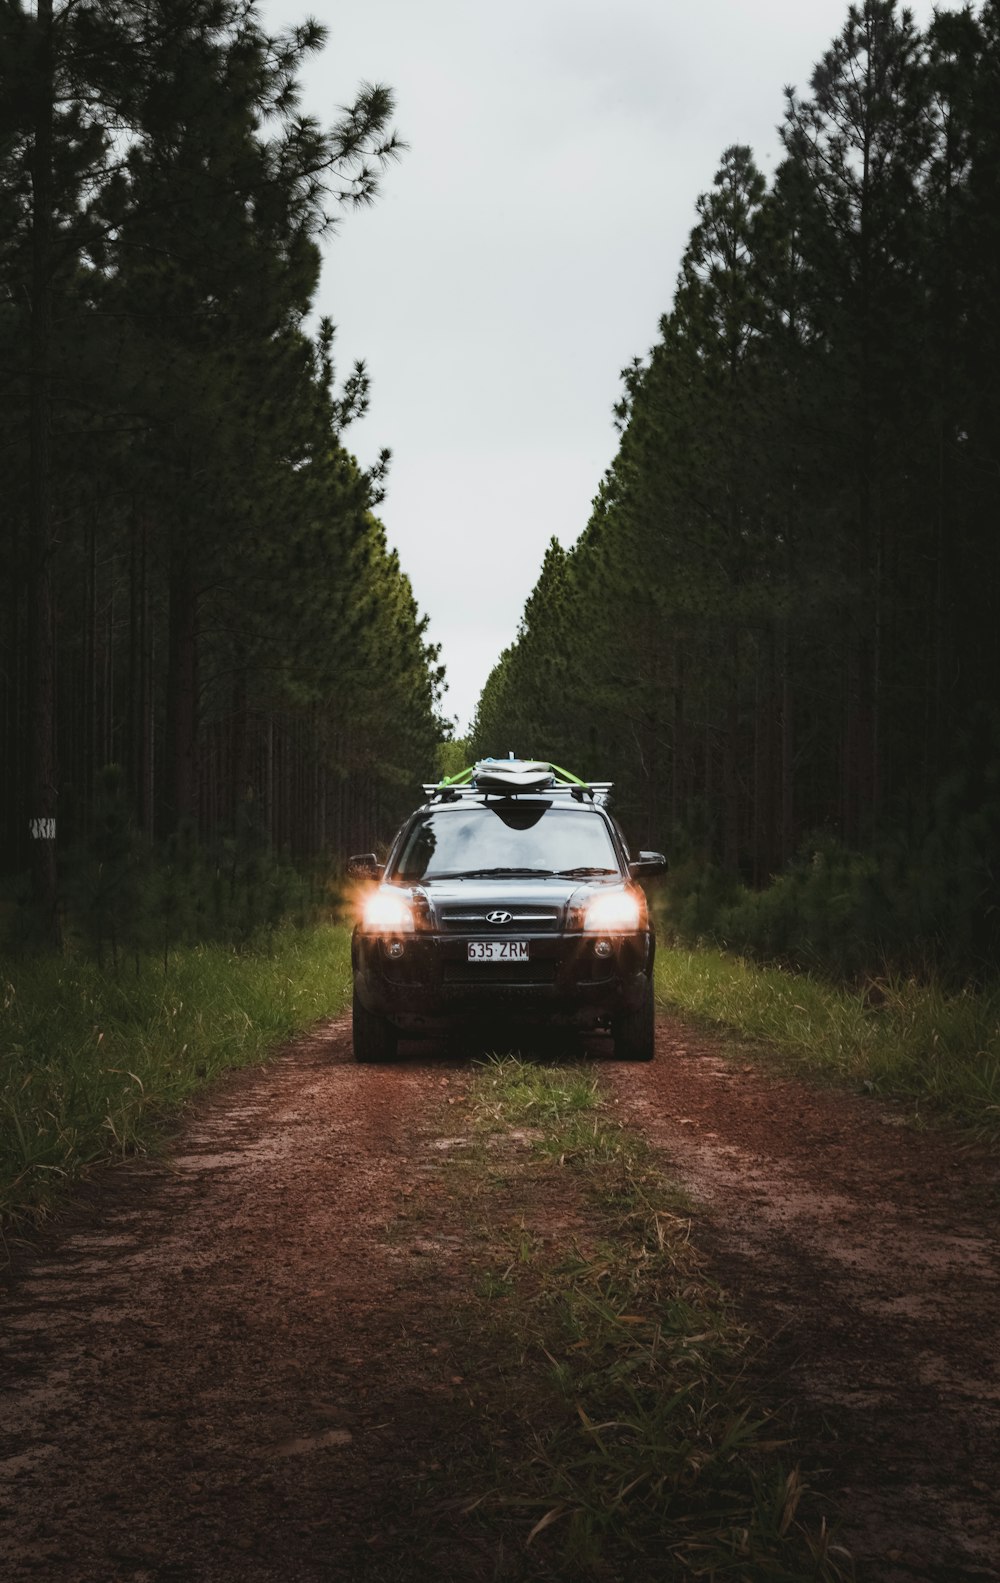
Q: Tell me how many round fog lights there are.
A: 2